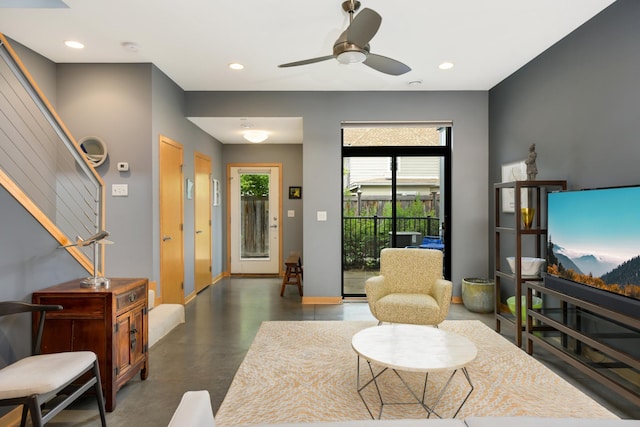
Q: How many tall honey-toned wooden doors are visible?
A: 2